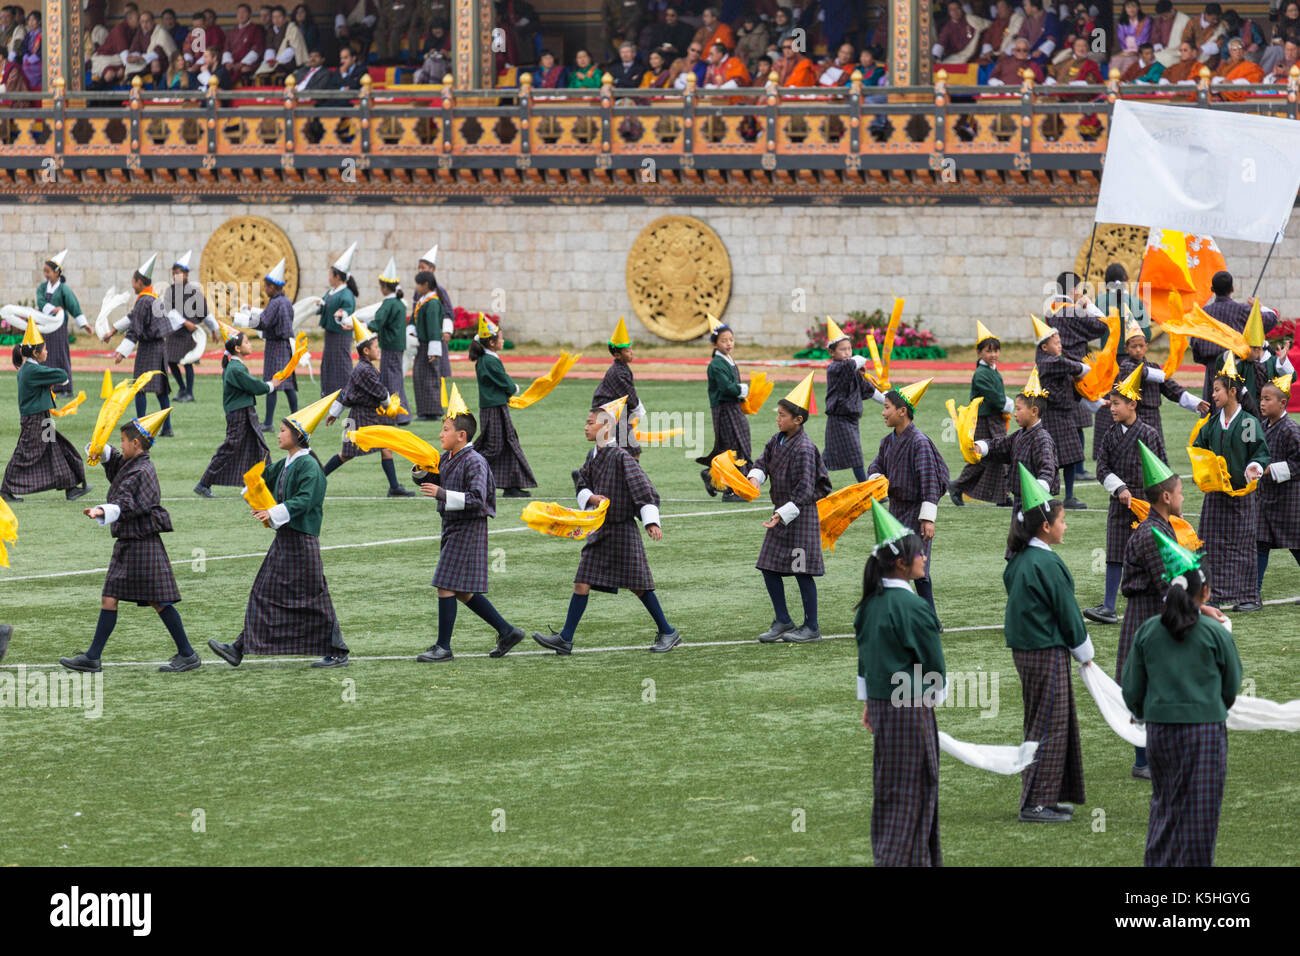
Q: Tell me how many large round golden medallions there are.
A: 3